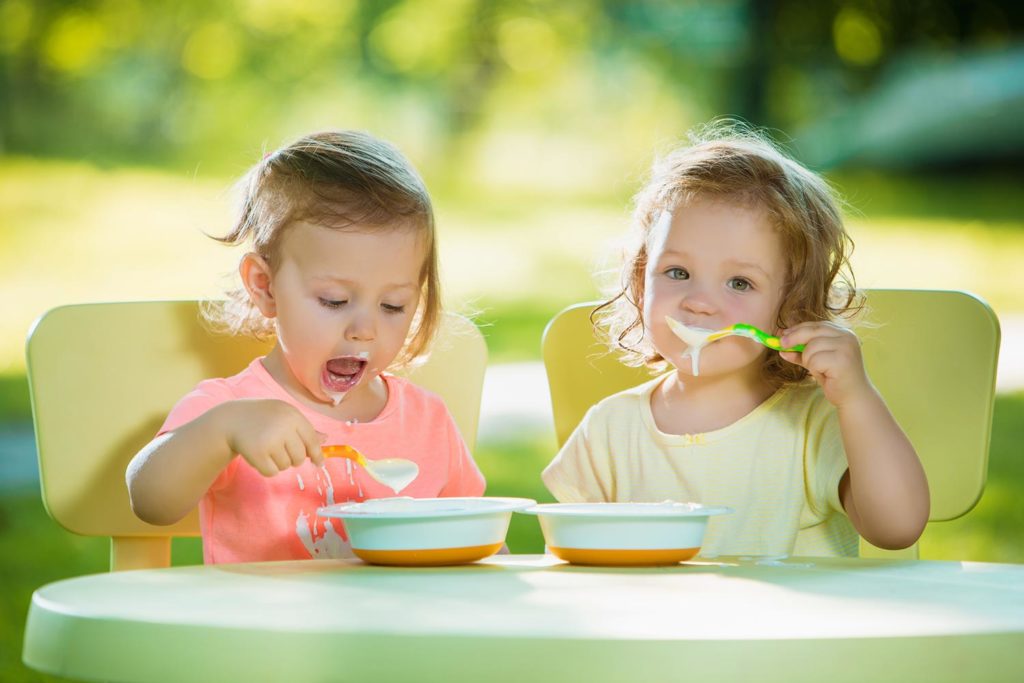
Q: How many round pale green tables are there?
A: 1